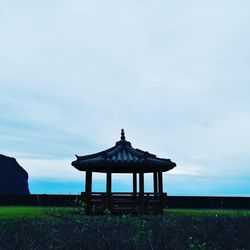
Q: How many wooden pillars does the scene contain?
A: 6